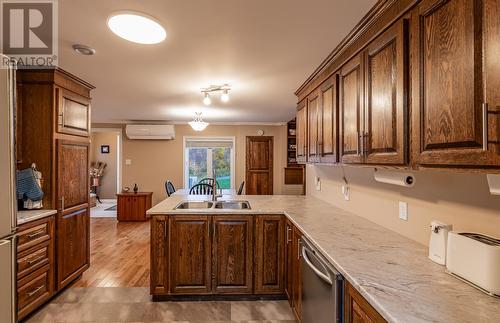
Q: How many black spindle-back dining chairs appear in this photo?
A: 4